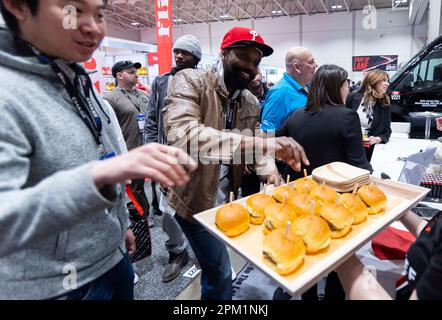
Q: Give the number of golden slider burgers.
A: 12